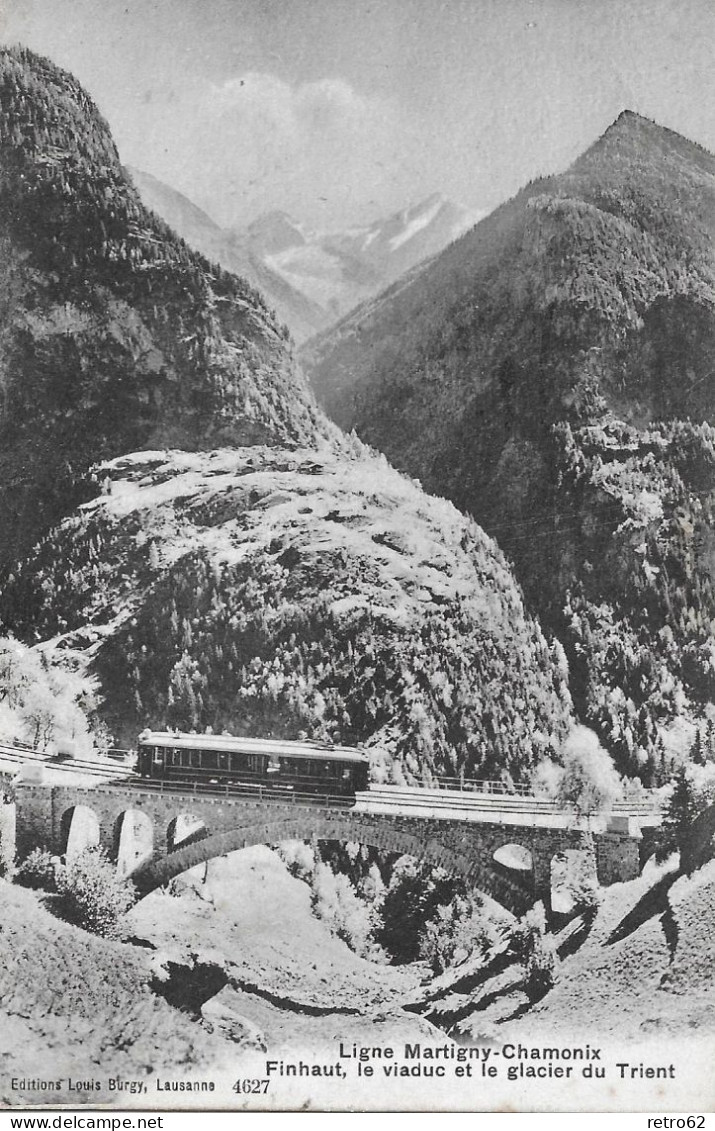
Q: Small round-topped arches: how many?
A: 5